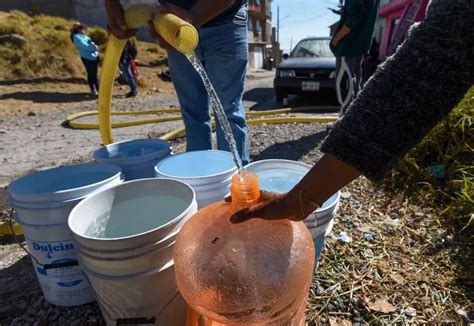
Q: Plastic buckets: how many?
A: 5